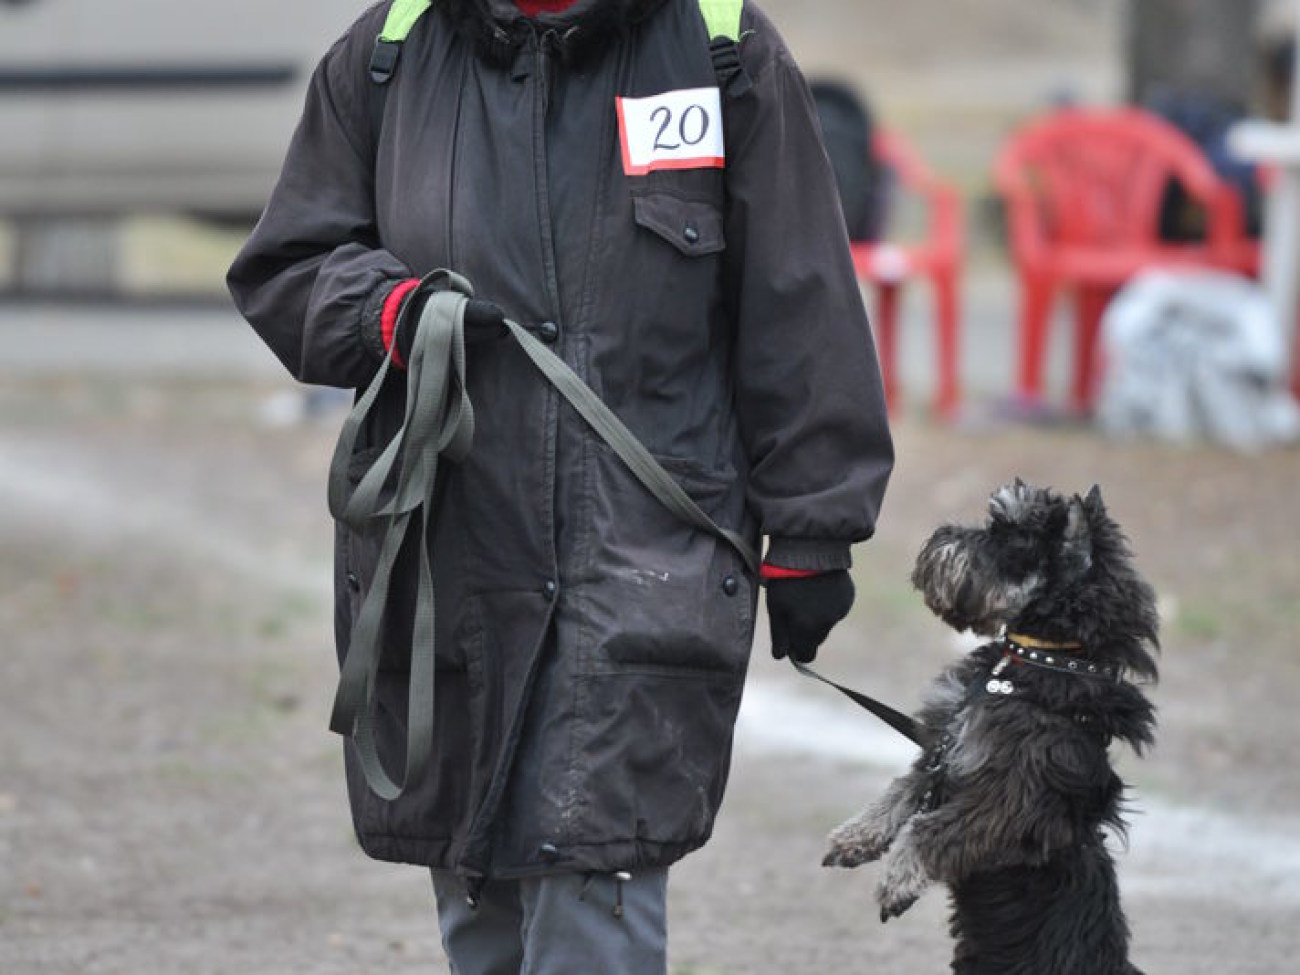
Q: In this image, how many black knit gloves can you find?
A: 2